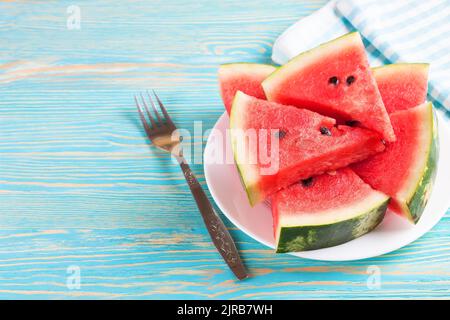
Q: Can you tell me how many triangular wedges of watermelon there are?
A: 6